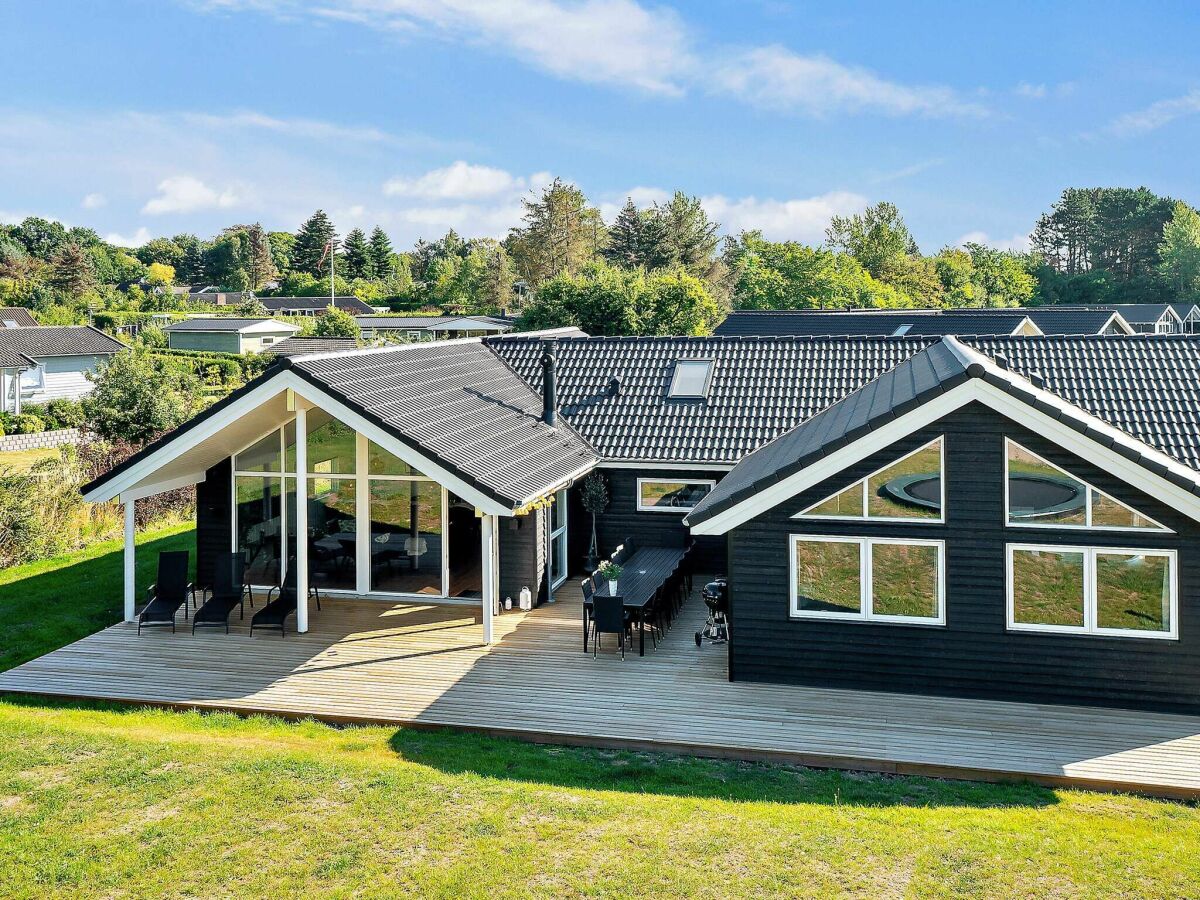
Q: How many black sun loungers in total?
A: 3